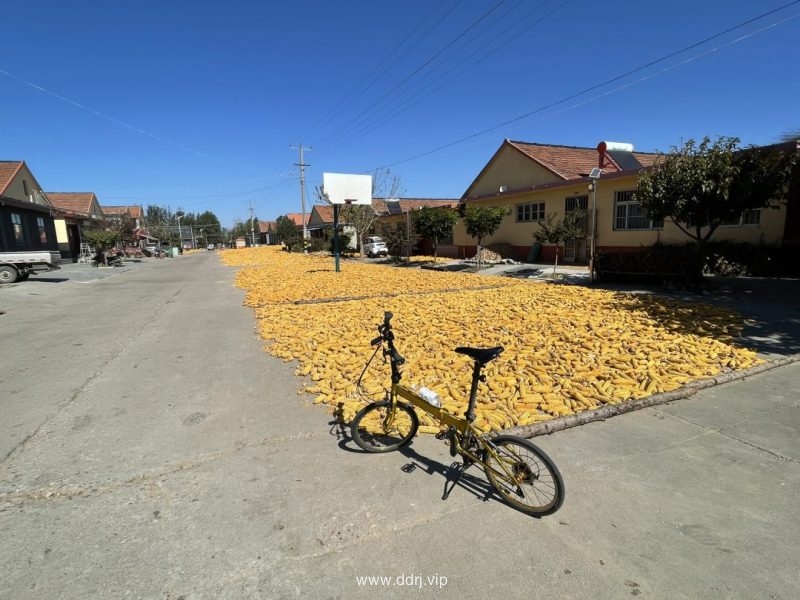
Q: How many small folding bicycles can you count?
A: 1